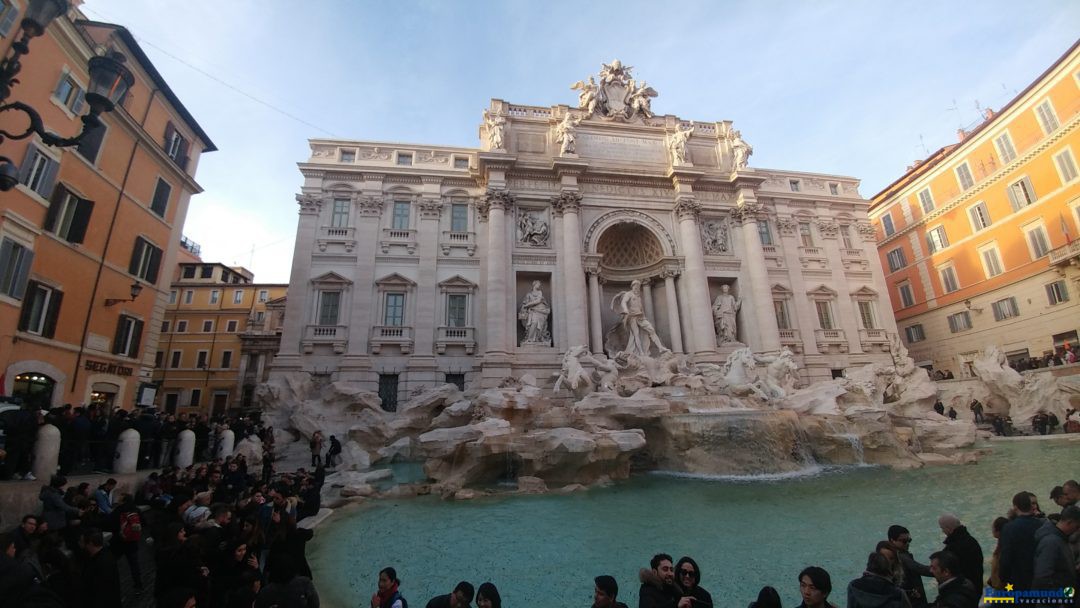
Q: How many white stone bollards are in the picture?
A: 4